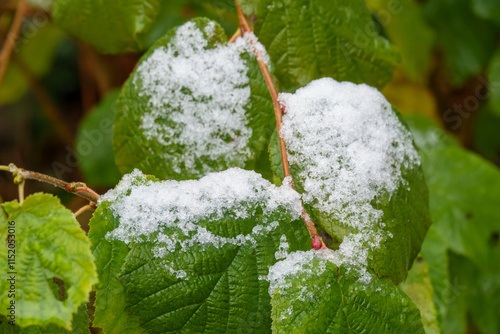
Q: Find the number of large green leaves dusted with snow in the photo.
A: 4